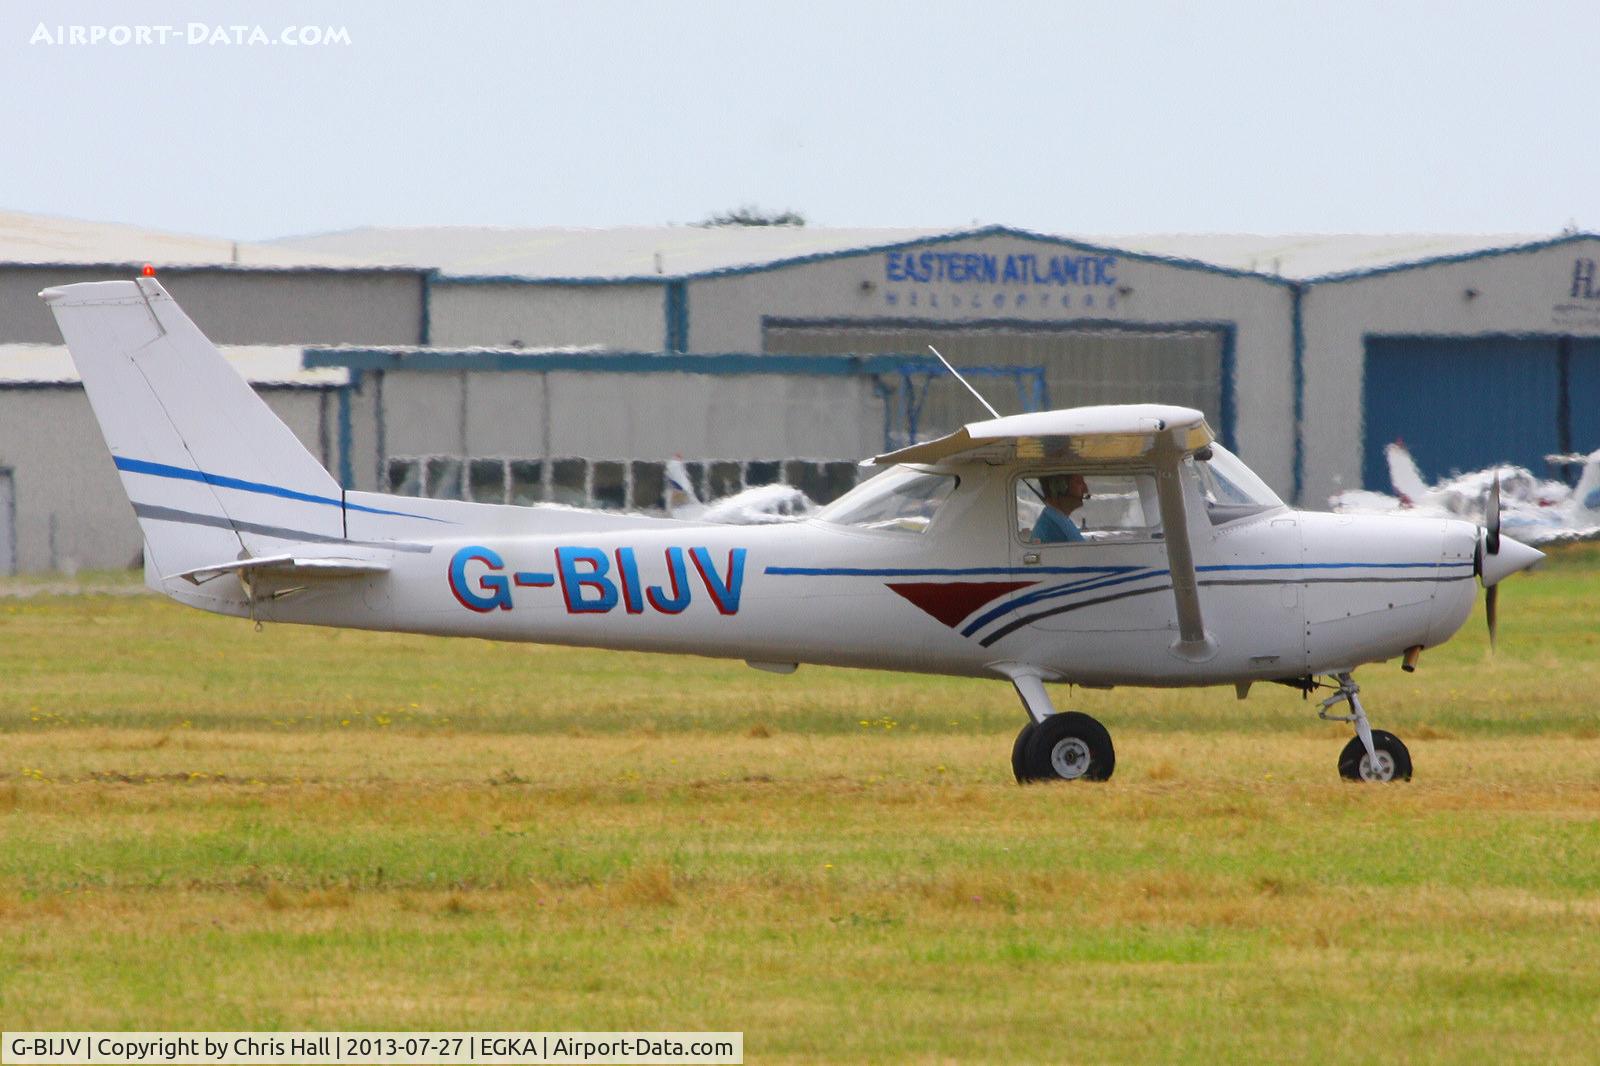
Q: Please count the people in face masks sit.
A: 0